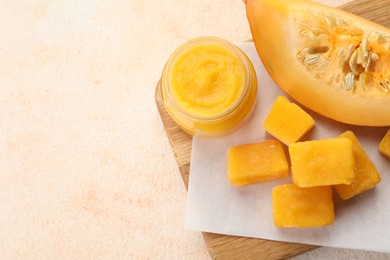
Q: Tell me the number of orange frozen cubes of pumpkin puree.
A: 6